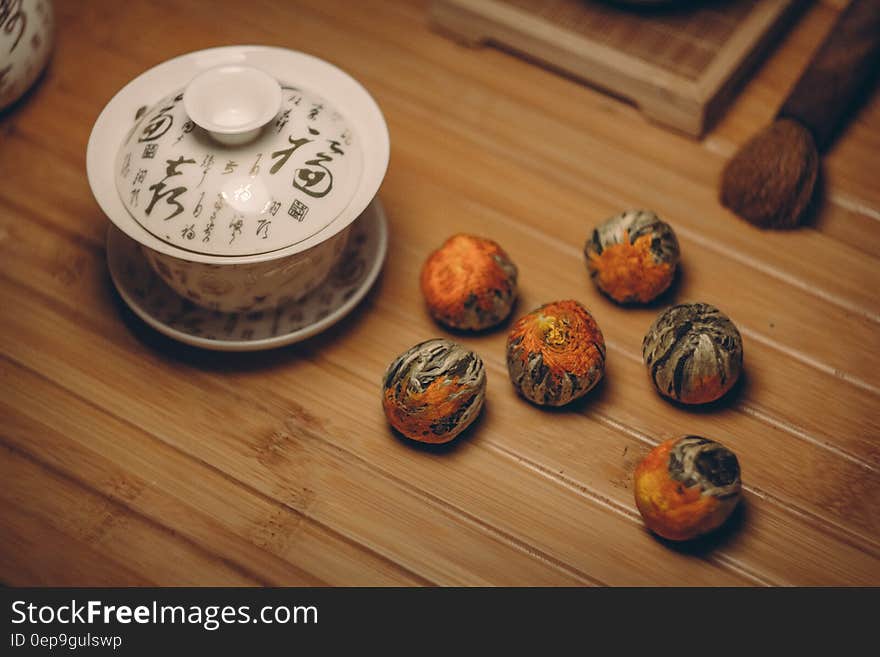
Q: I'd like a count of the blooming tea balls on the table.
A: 6